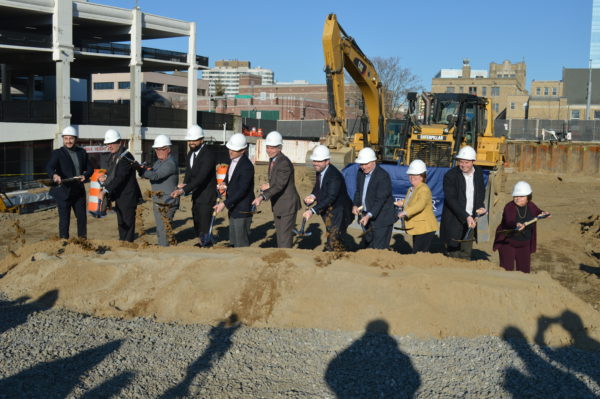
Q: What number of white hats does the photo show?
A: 11